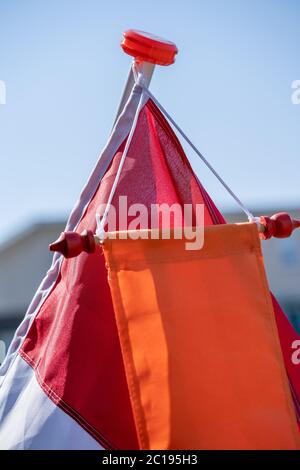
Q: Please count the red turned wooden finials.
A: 2